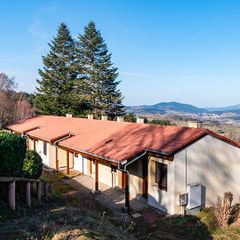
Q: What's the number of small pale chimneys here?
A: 6